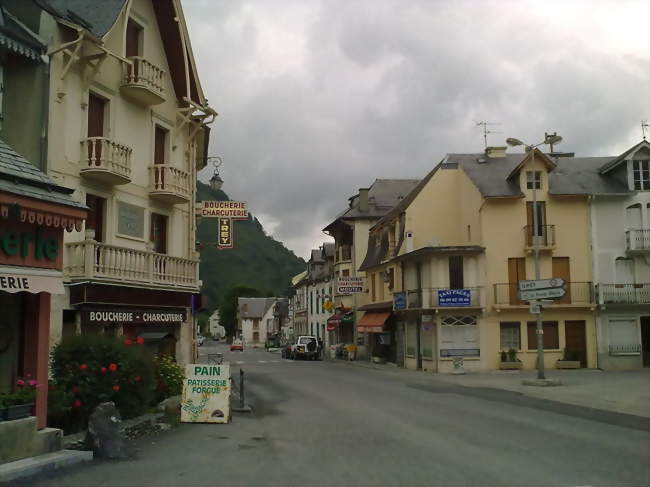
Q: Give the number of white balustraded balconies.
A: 4